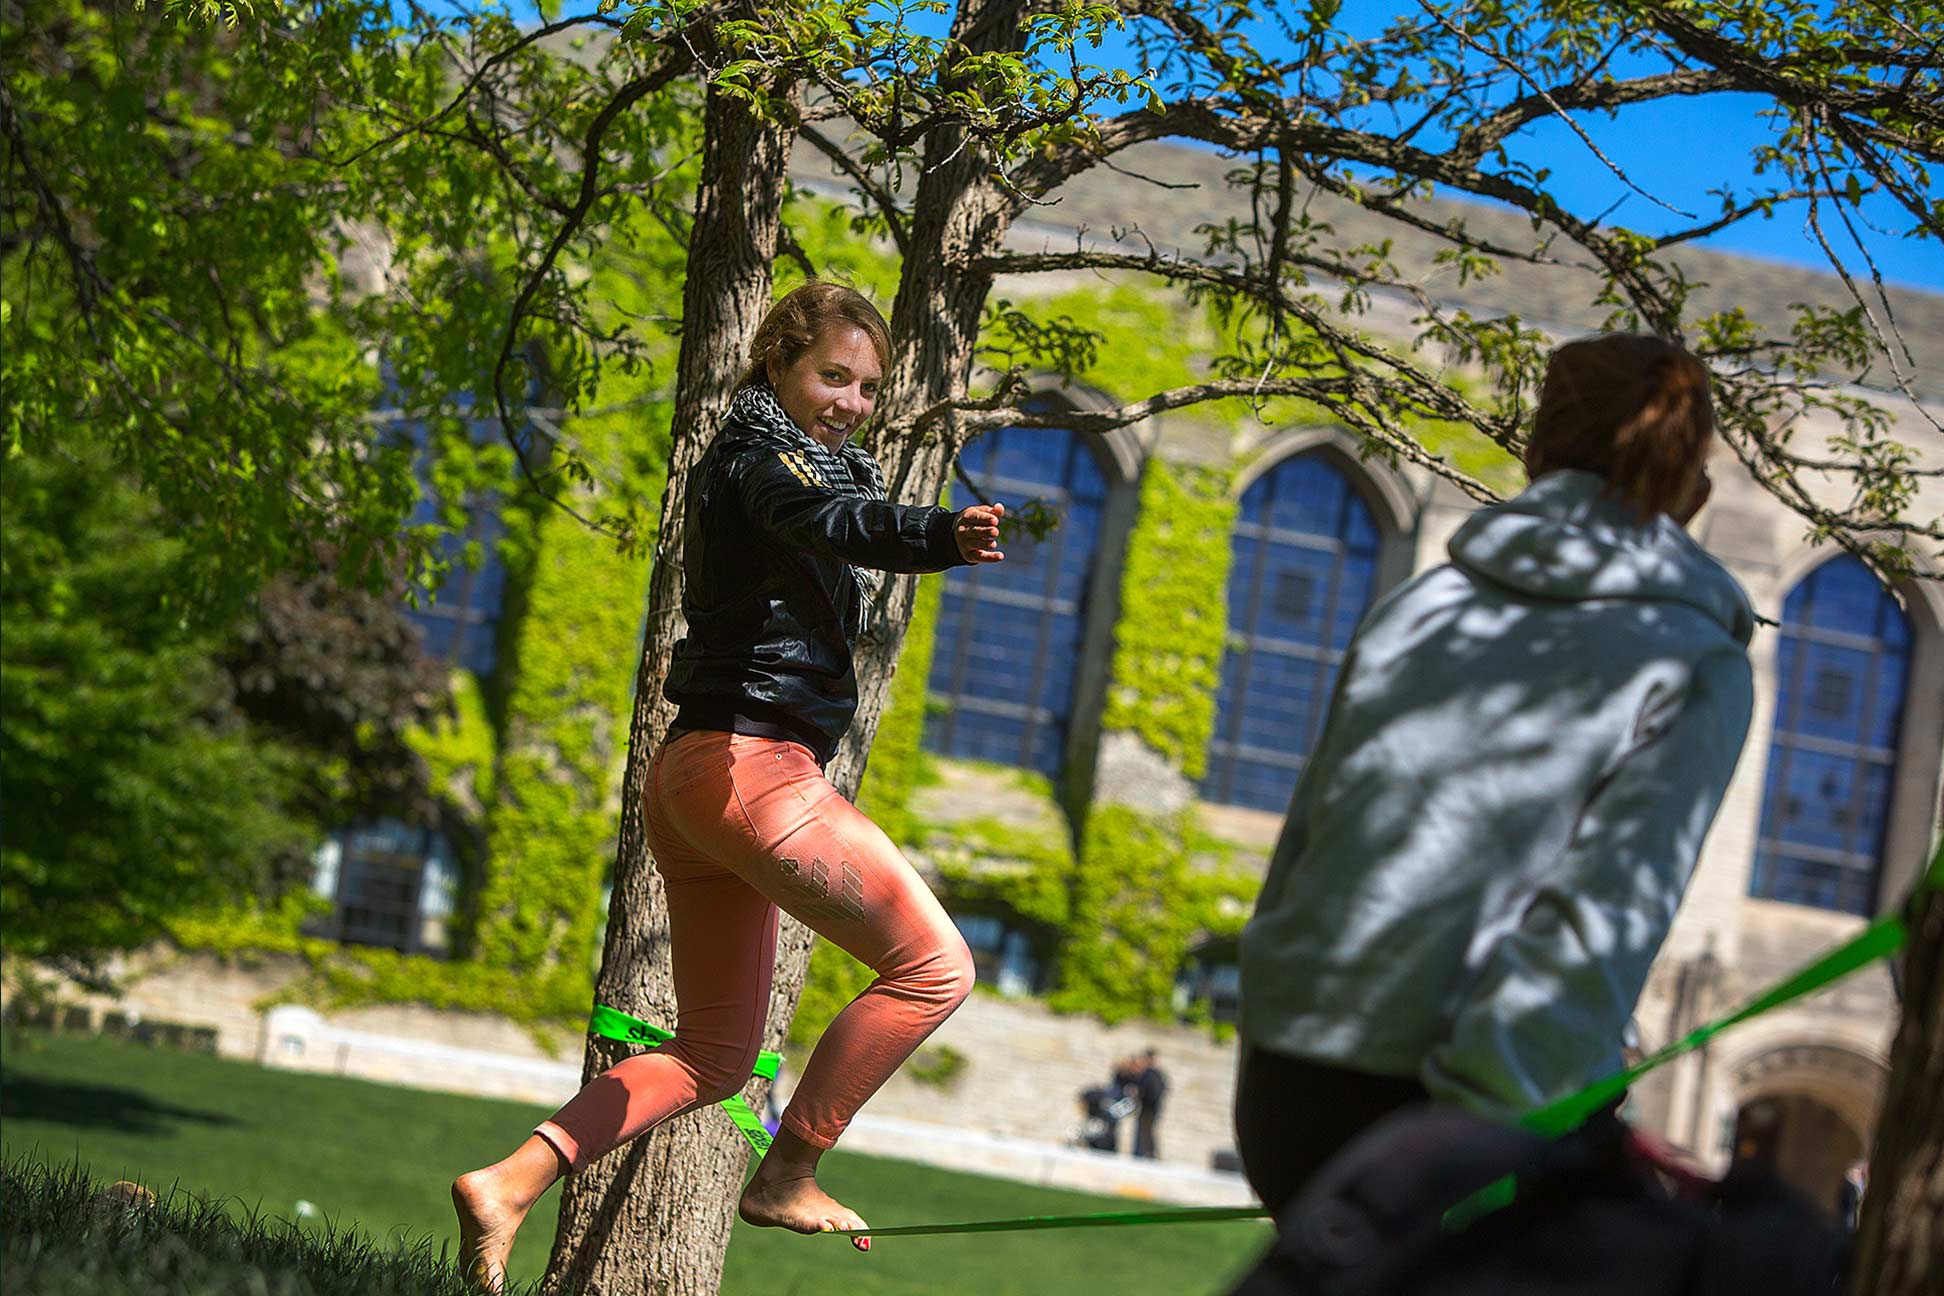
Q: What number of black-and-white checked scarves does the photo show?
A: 1